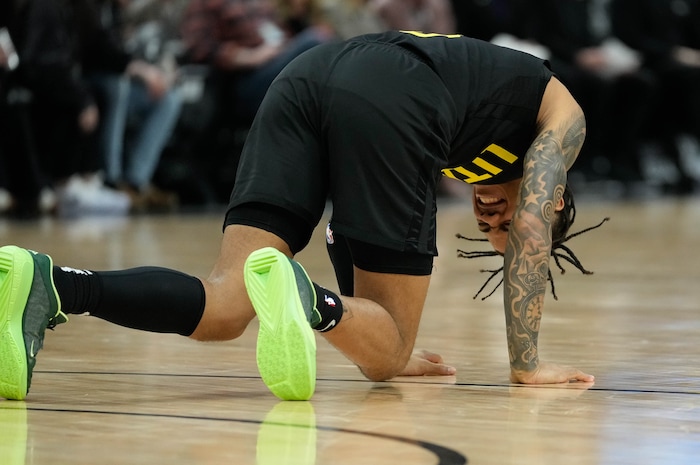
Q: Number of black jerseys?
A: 1